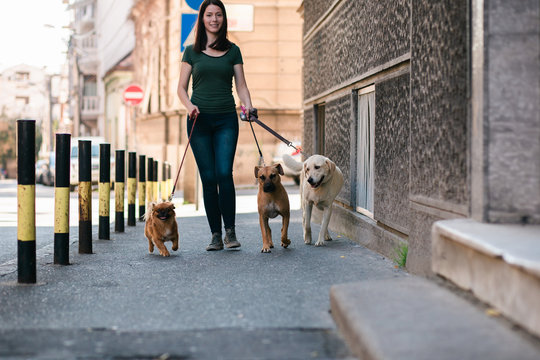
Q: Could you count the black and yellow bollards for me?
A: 11